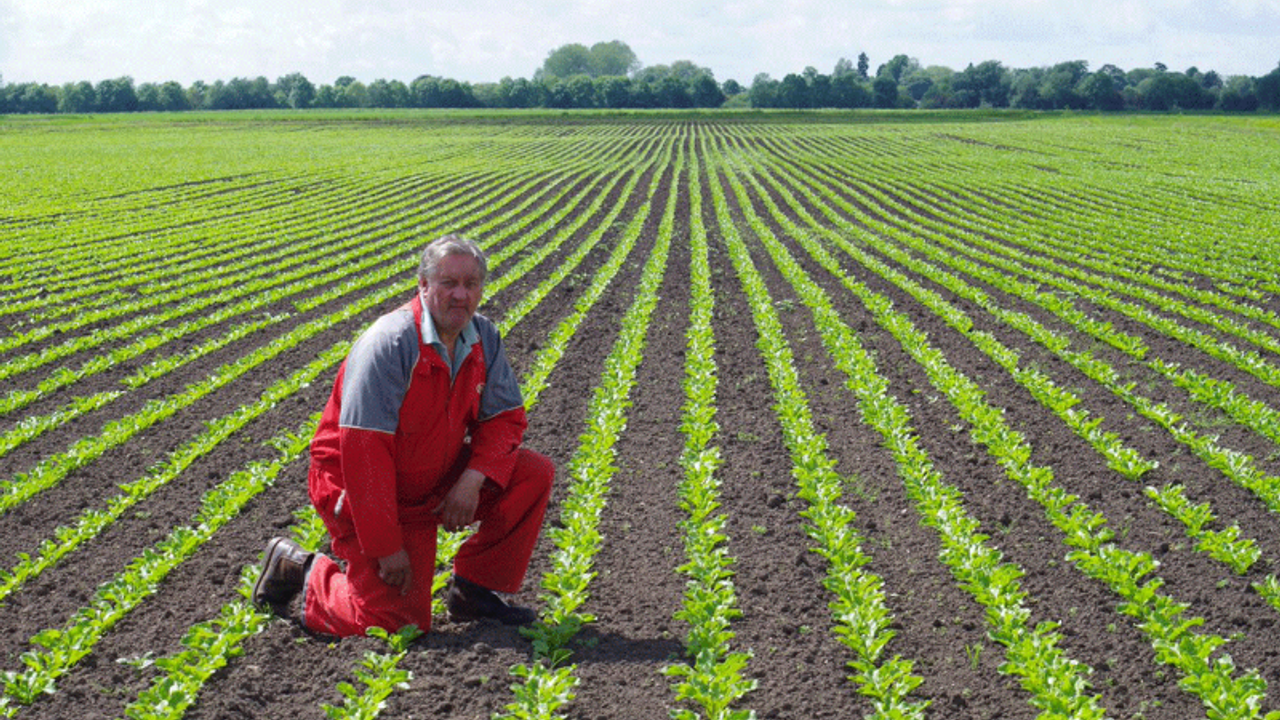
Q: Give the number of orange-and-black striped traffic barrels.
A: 0